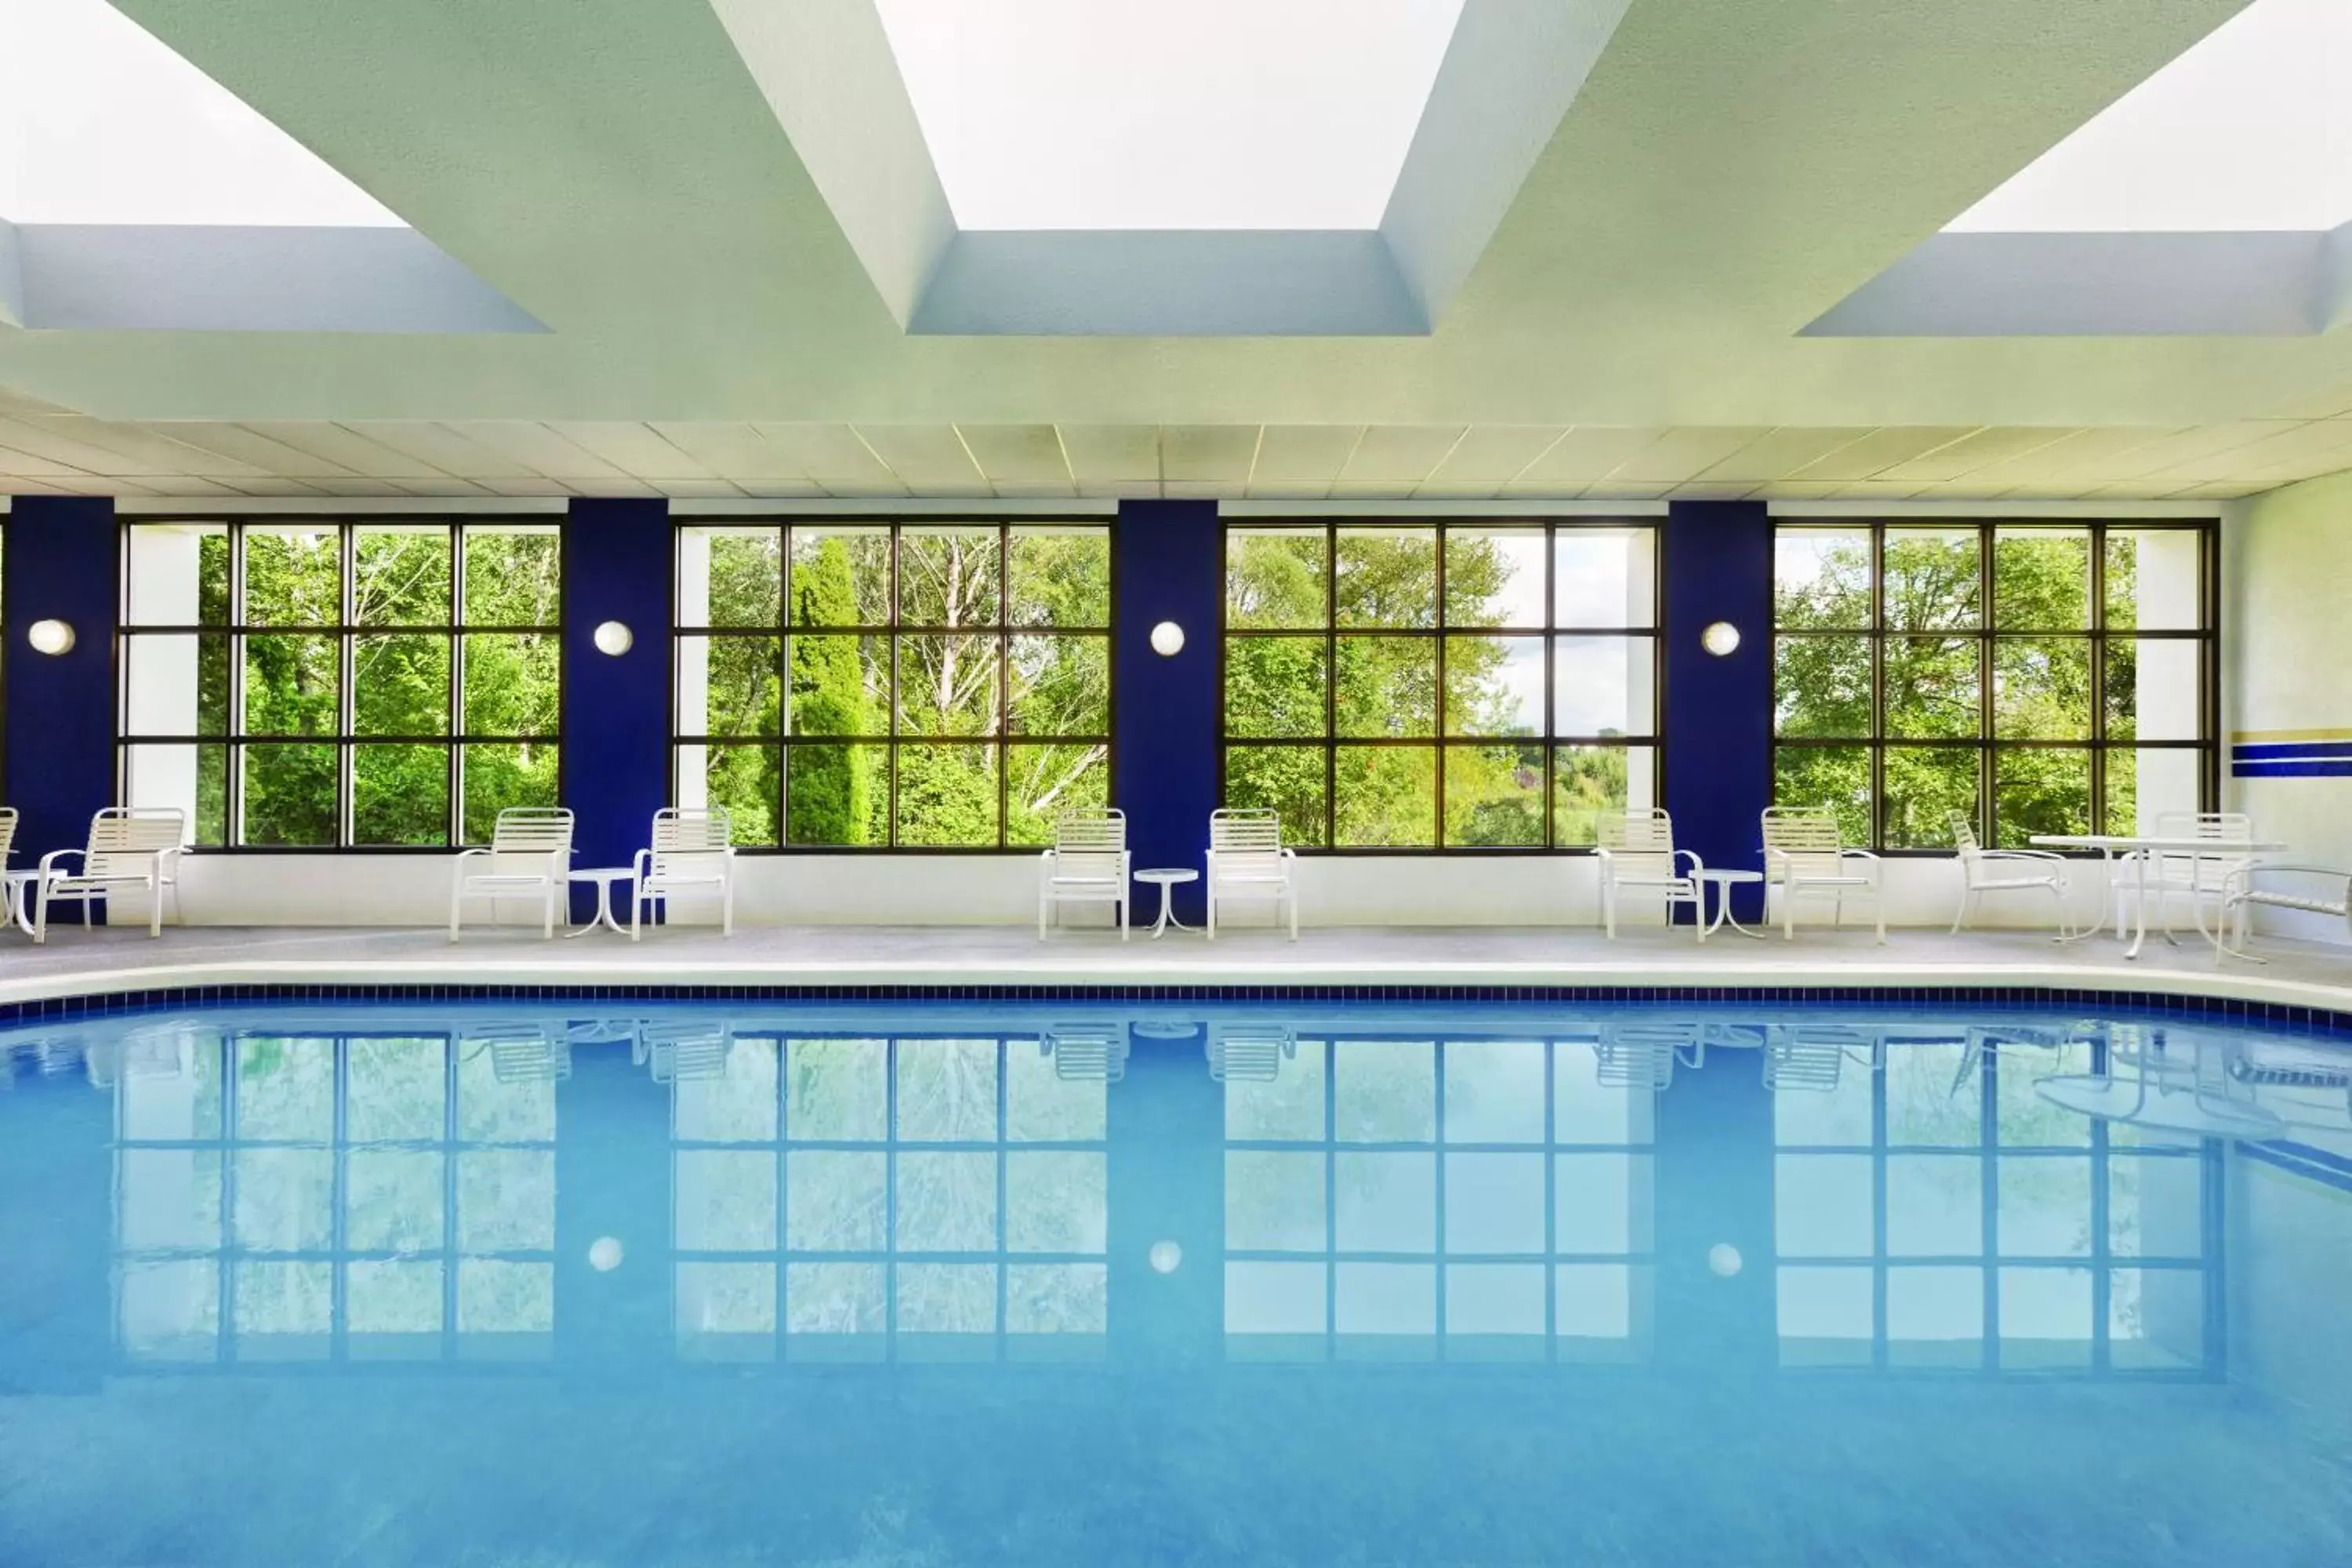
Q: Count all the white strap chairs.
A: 11